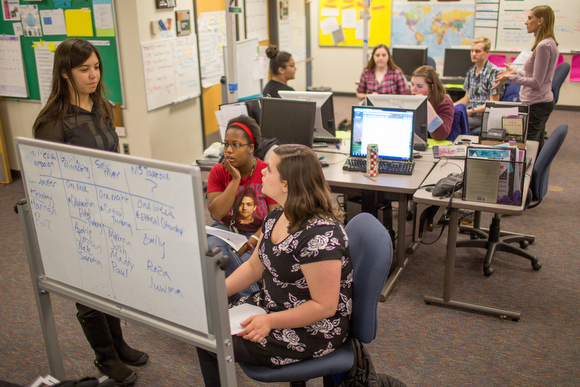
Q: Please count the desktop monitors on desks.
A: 6